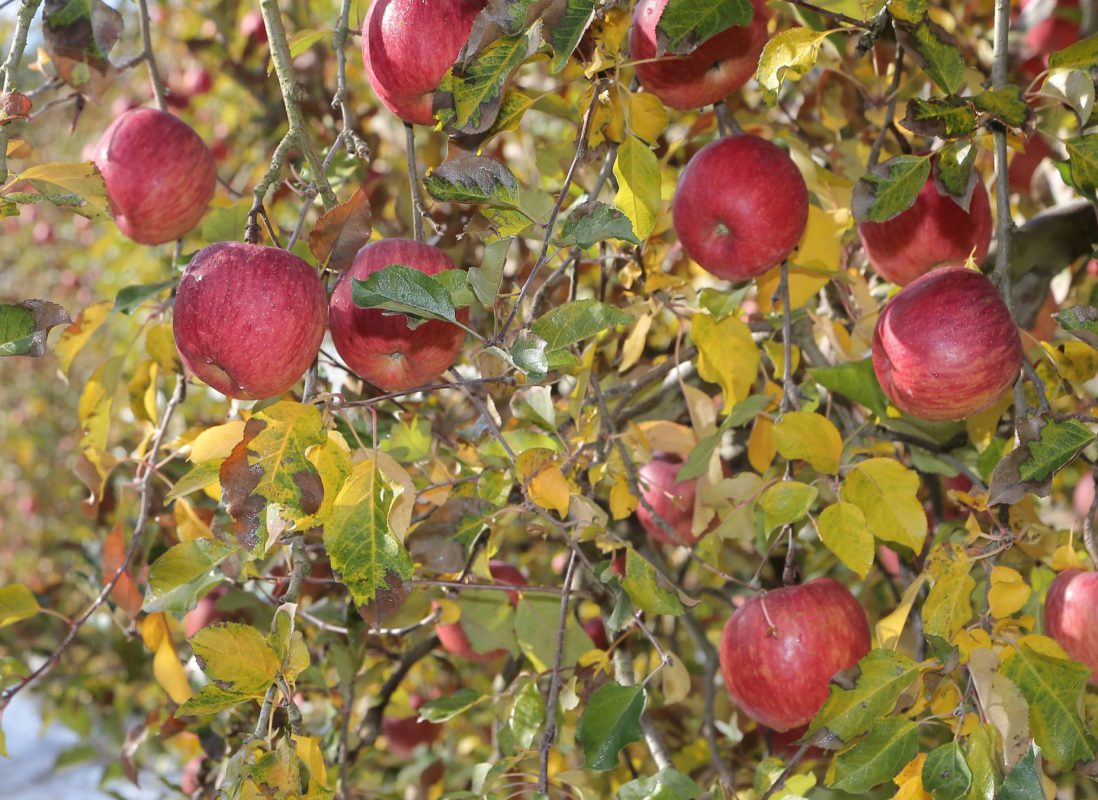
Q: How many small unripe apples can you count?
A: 0